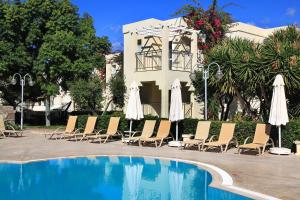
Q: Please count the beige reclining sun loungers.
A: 9